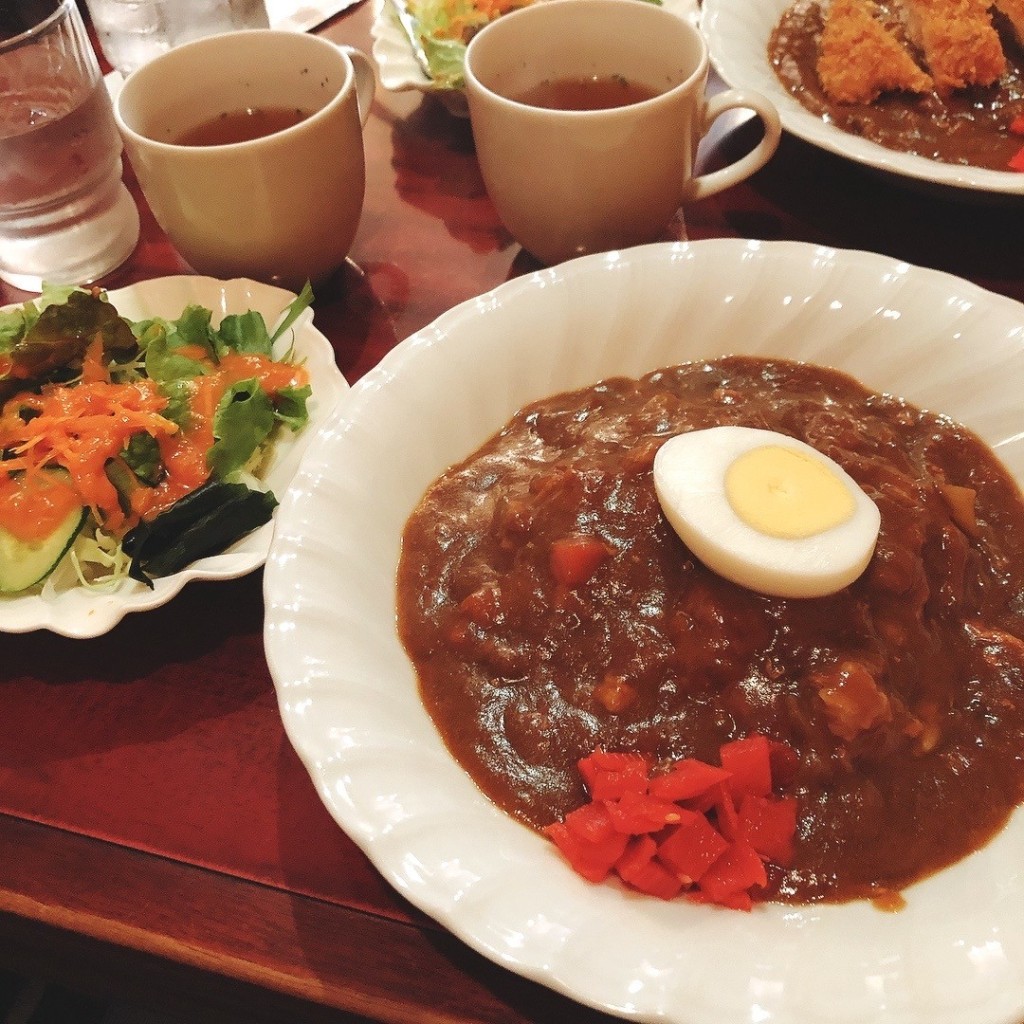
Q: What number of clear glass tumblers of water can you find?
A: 2